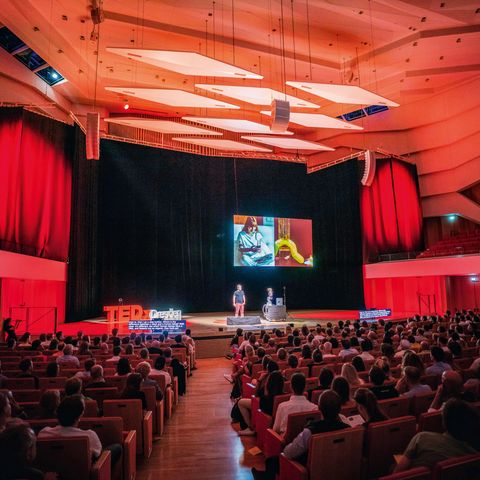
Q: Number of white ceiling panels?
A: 9